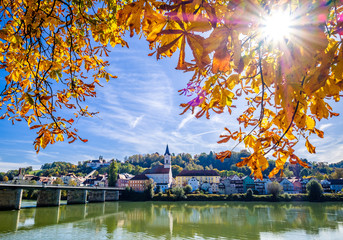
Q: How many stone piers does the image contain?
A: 5